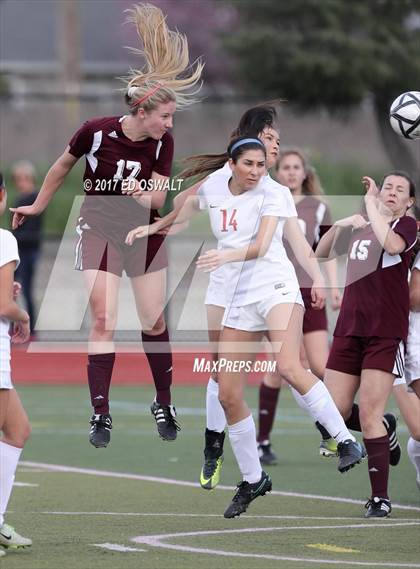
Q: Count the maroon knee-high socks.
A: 5